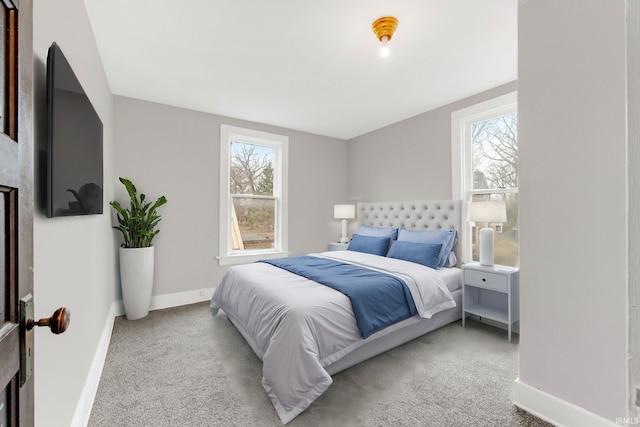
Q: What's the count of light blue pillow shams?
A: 2